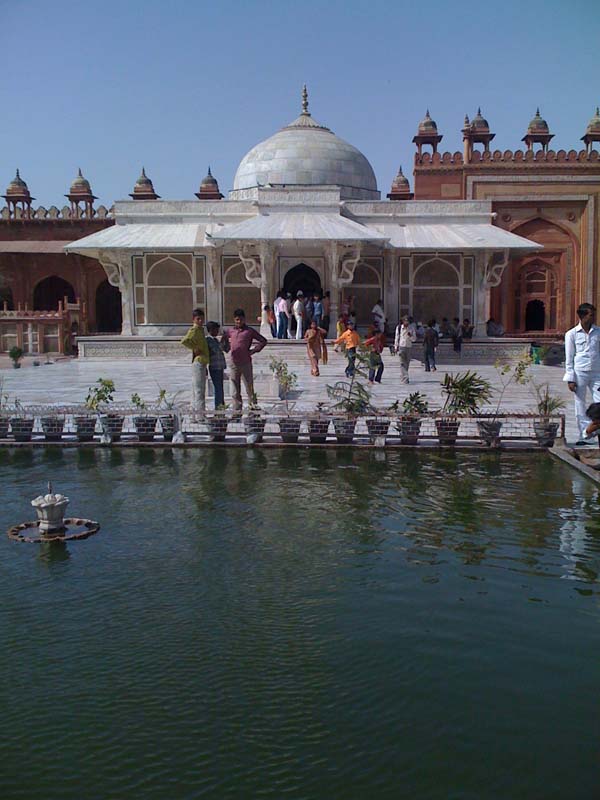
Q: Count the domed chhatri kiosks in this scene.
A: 9